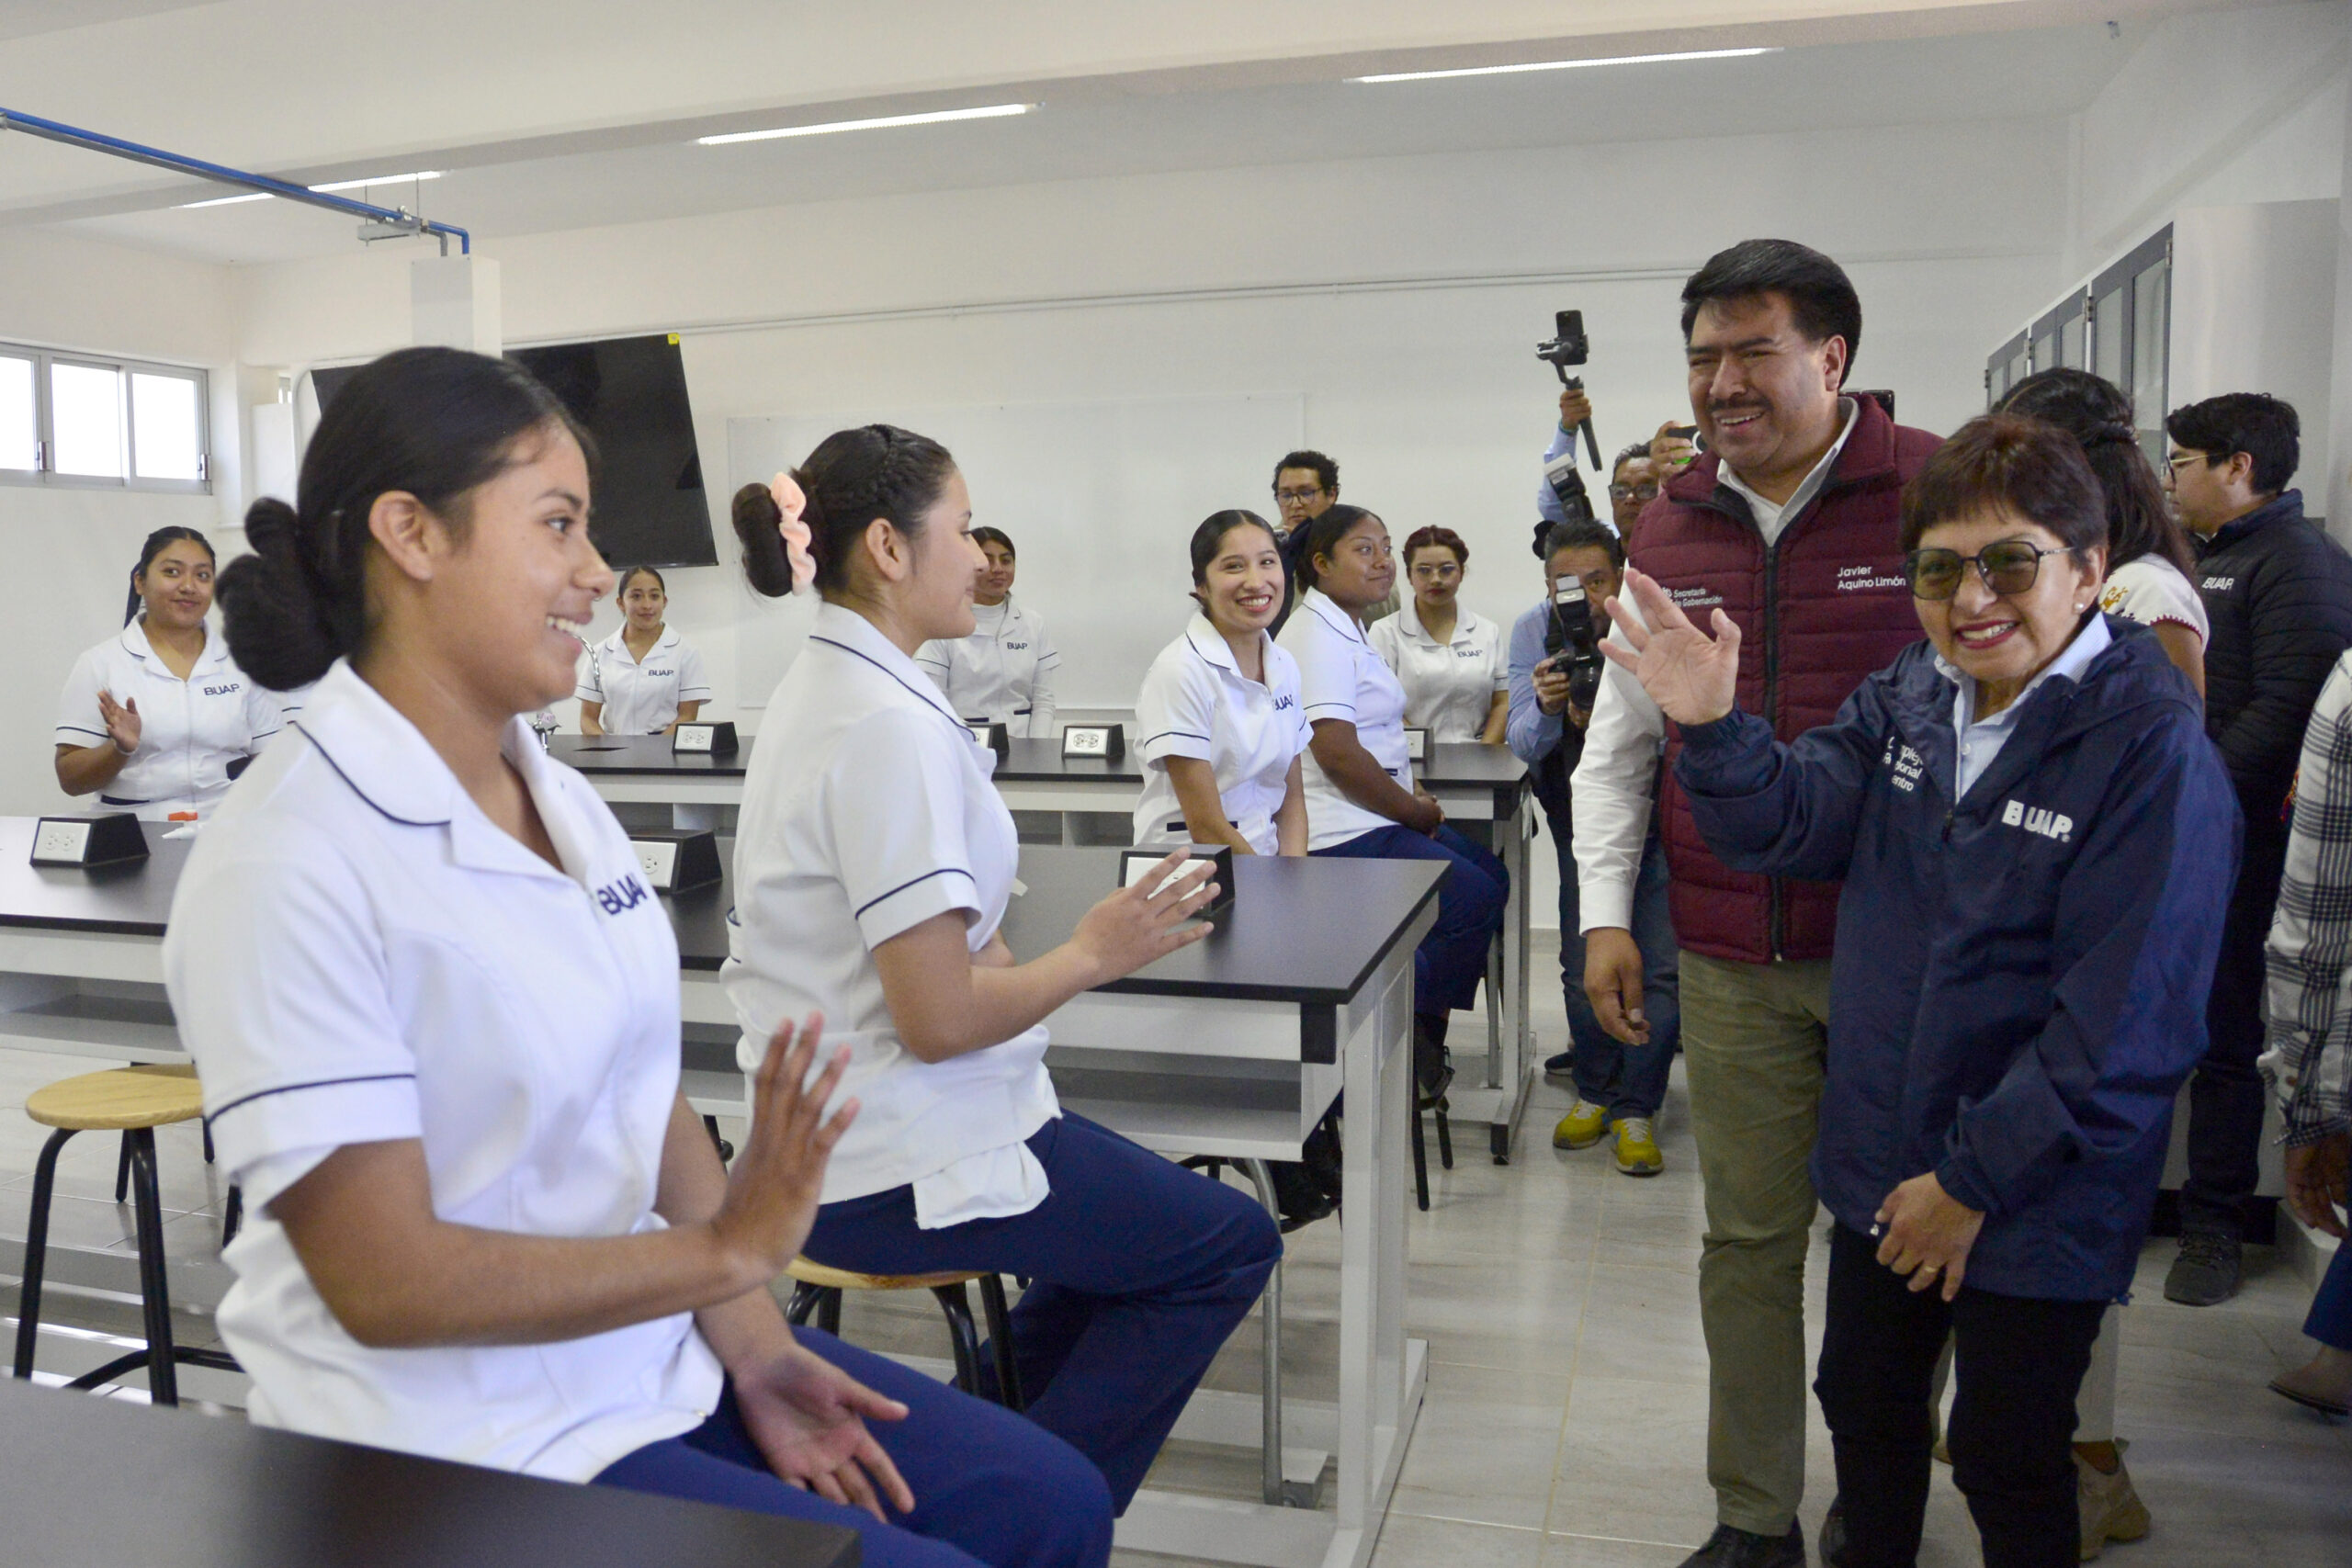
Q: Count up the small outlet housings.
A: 7